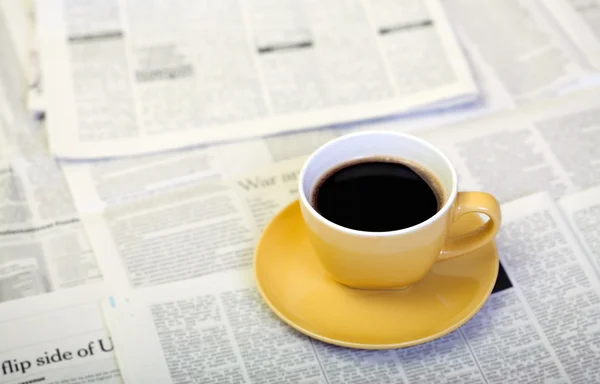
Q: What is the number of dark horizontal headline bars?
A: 3